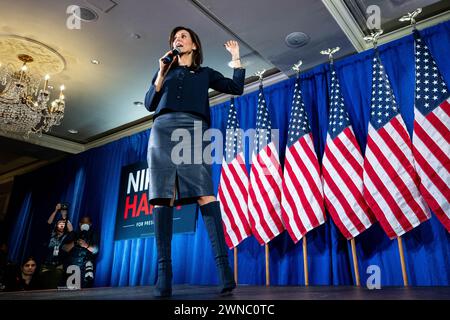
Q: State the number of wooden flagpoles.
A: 5